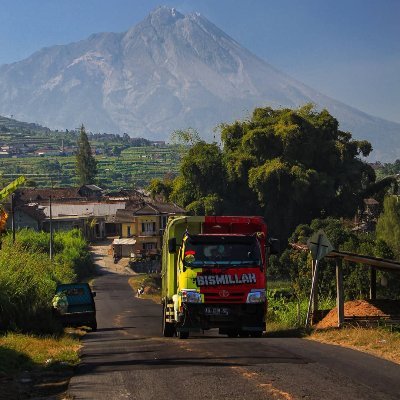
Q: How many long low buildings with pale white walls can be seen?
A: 1